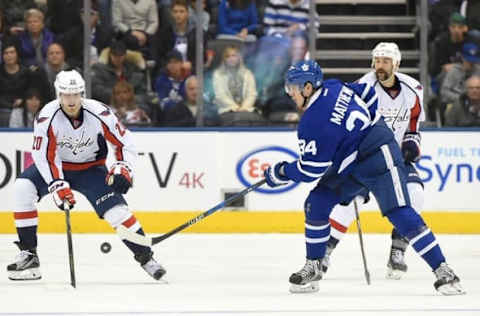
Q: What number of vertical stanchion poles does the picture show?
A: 4